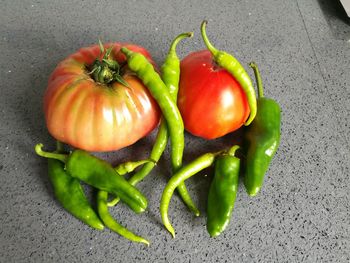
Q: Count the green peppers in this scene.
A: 9